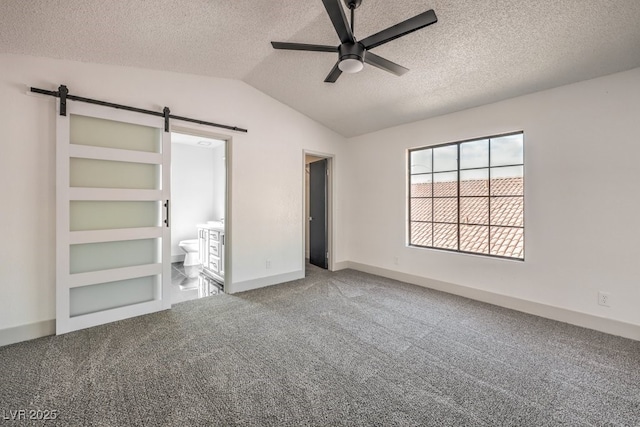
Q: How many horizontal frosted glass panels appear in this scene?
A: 5